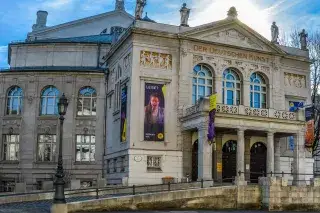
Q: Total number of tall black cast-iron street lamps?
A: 1